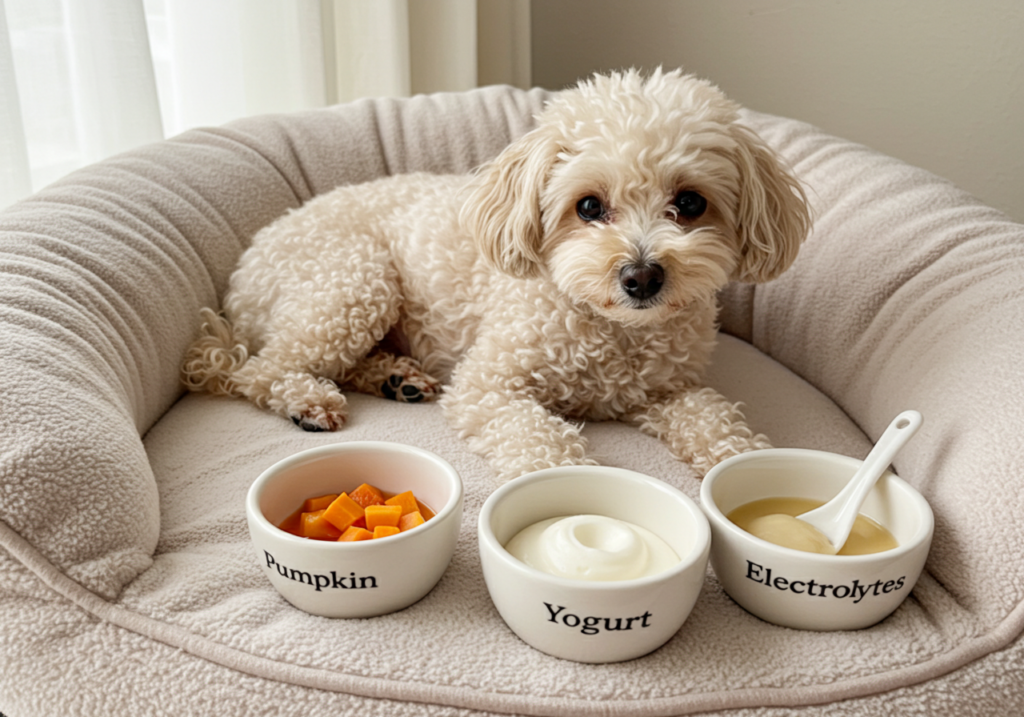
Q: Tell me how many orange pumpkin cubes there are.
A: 9